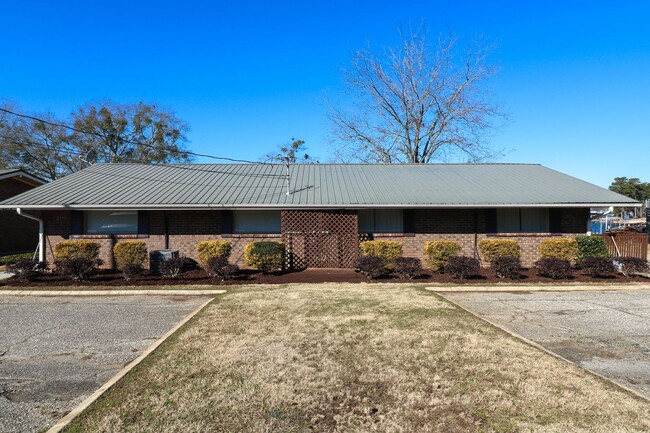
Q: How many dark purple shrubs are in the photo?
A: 12